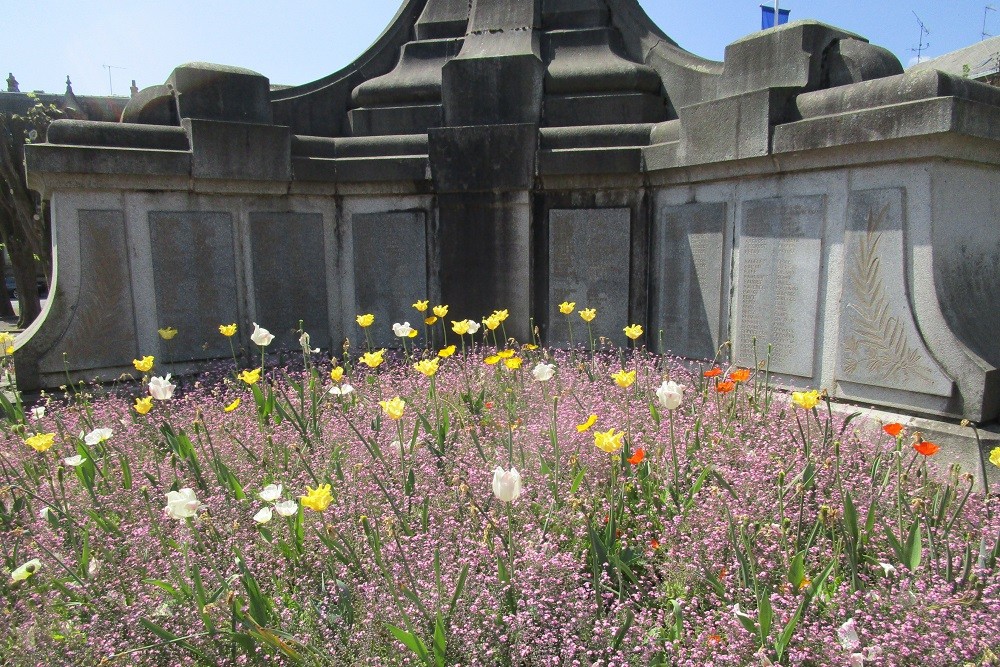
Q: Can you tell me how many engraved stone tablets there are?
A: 8